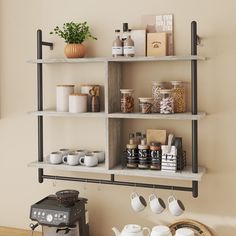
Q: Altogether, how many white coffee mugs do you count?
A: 9